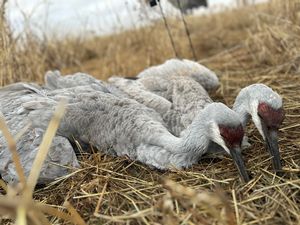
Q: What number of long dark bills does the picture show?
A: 2